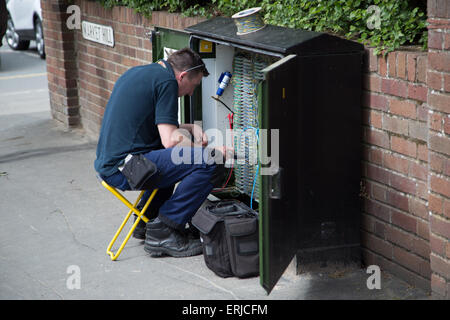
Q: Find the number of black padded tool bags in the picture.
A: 1